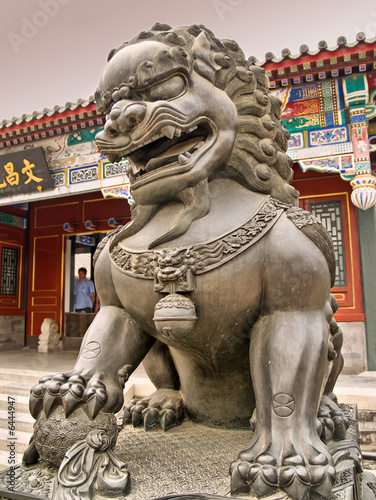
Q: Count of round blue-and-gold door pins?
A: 3